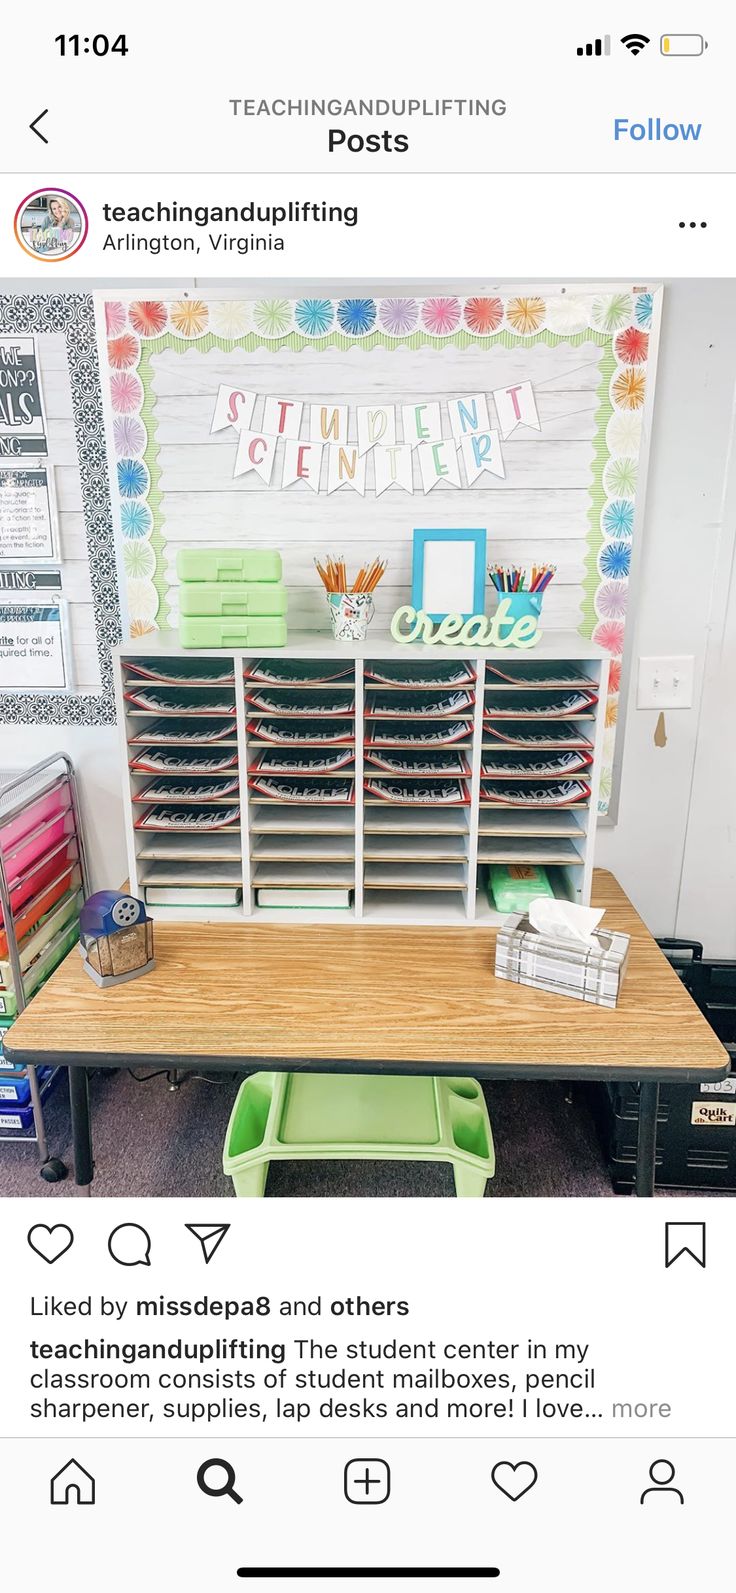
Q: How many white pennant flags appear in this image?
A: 13